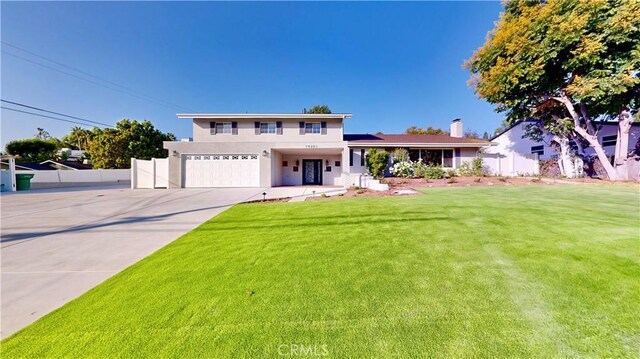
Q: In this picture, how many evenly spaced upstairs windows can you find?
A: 3